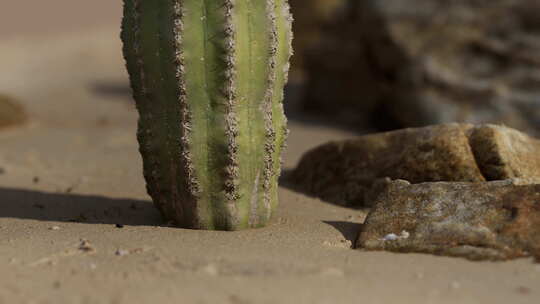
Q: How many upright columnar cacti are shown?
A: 1